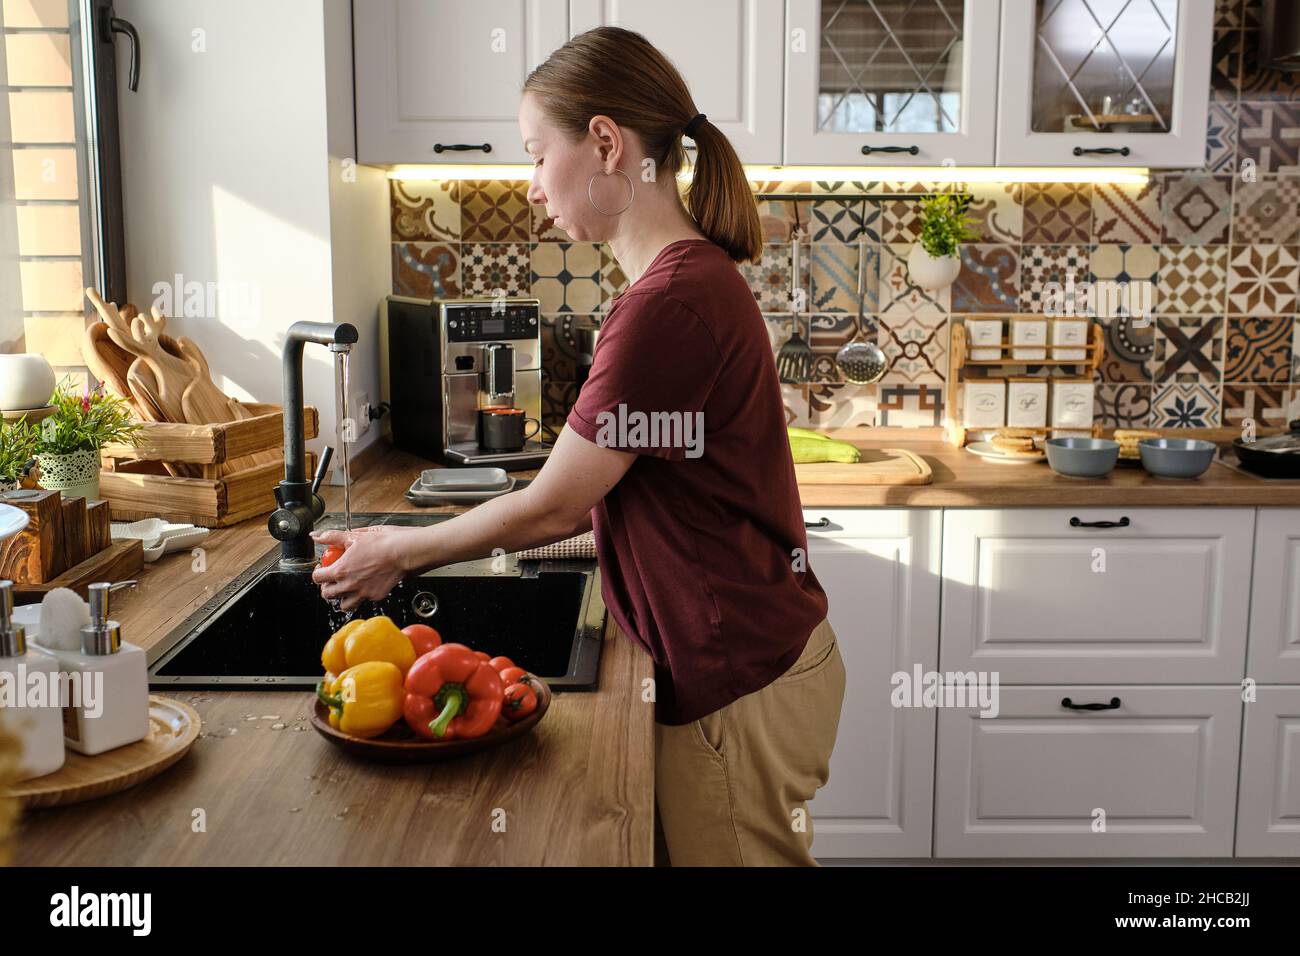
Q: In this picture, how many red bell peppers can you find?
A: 1